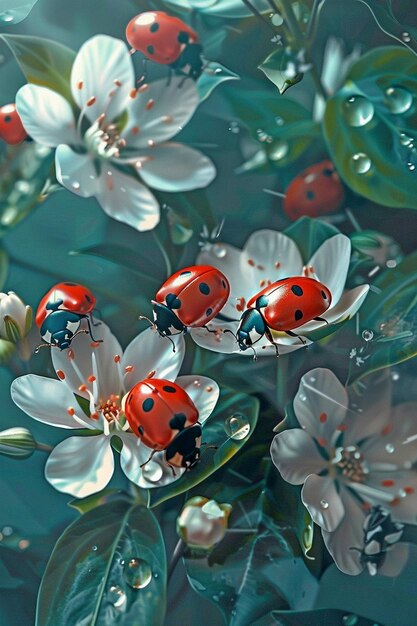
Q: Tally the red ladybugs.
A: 7